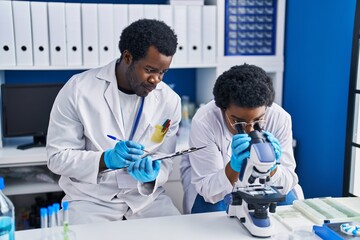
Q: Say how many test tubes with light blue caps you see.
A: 4